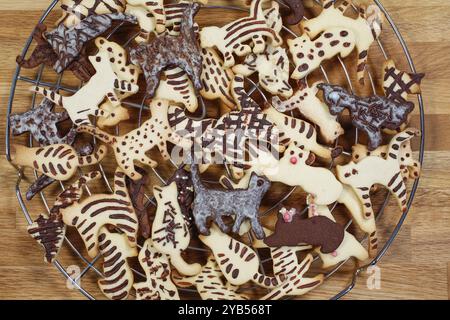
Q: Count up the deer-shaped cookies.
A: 0